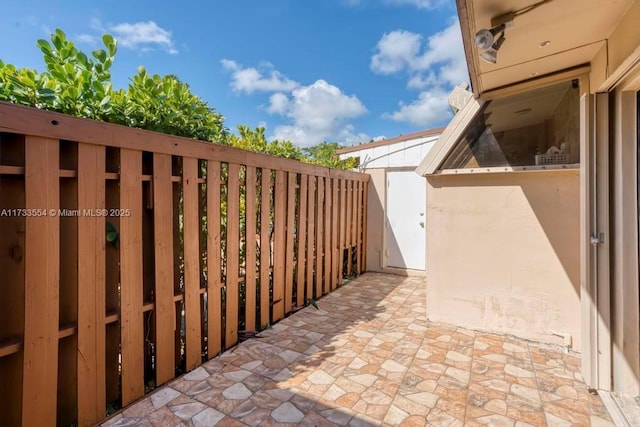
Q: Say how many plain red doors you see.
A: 0